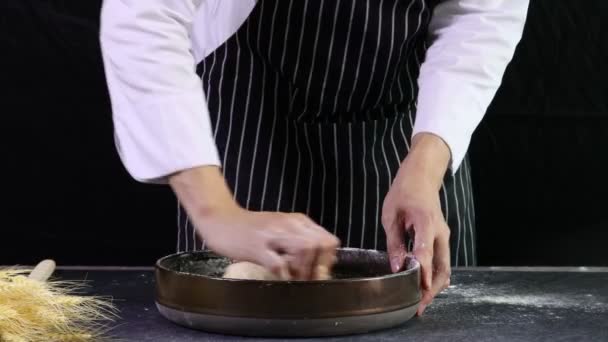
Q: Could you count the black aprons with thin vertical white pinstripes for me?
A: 1